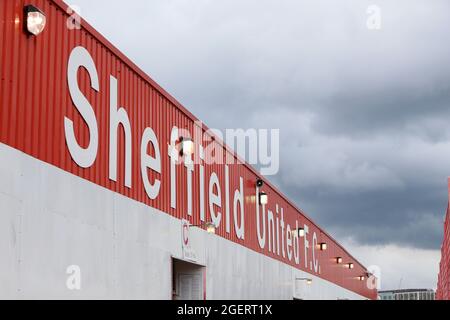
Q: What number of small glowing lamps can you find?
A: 10